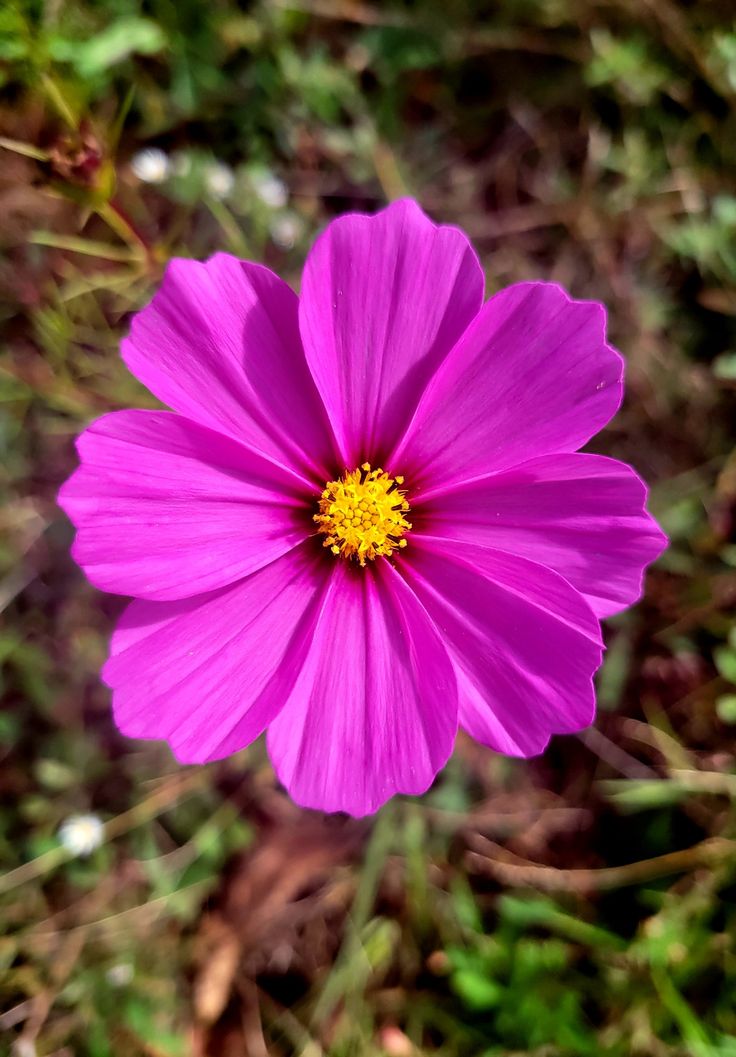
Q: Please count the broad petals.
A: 8